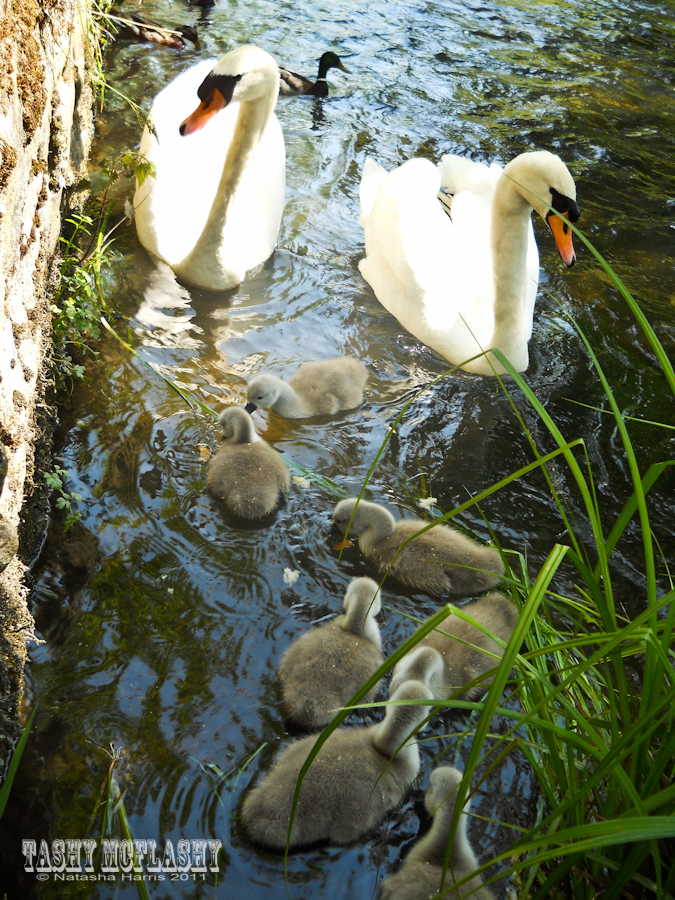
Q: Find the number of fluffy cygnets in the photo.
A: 7